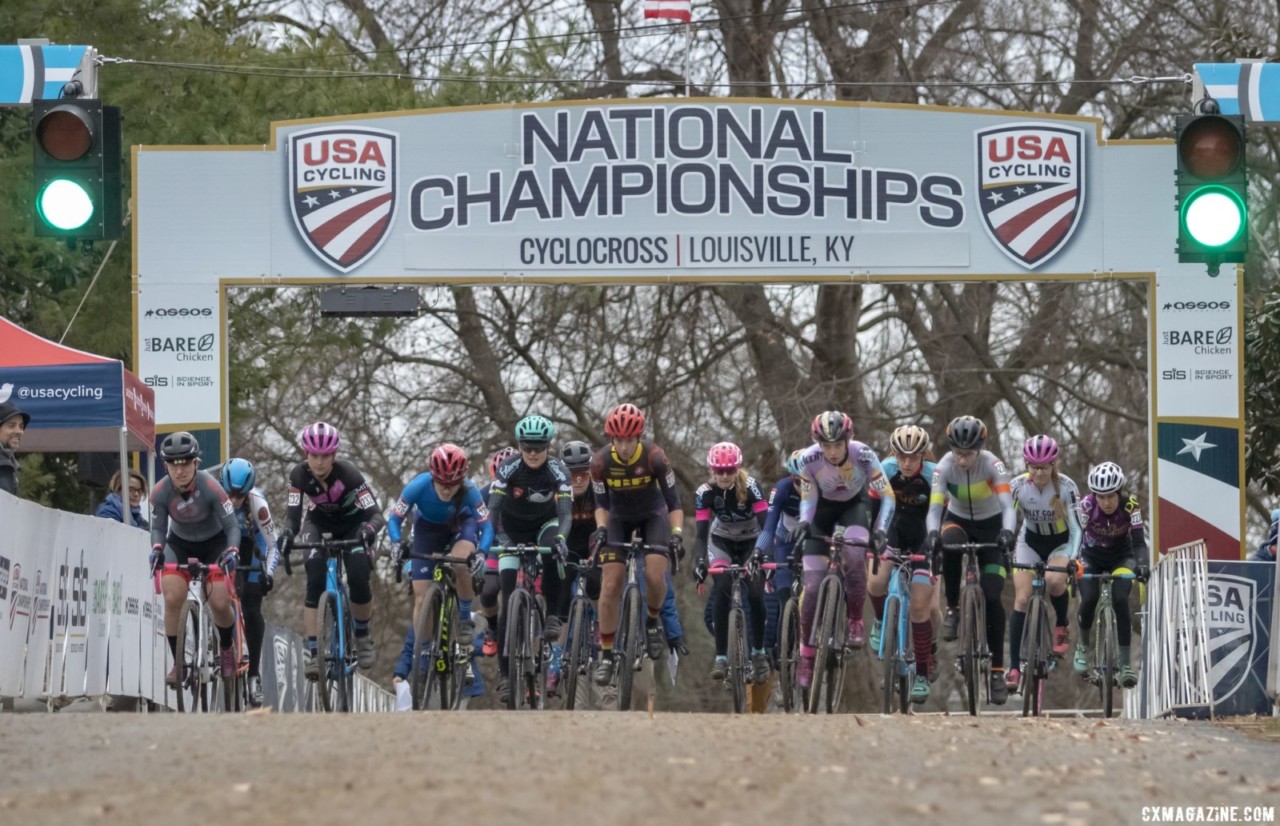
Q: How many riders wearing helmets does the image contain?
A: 15